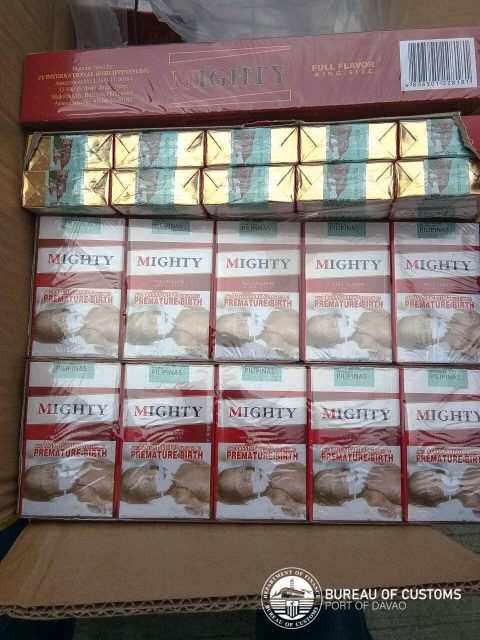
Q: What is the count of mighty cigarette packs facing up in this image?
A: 10